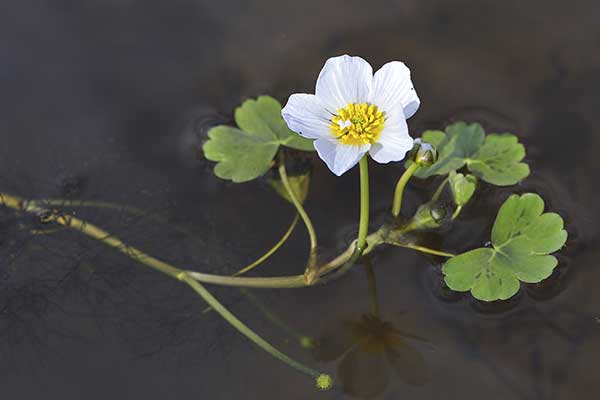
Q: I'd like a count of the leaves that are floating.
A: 3